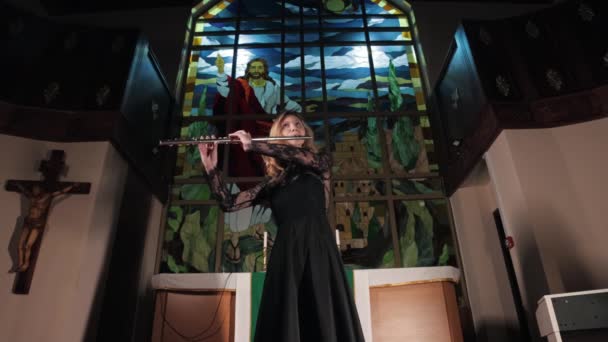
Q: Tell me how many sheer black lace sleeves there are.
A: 2